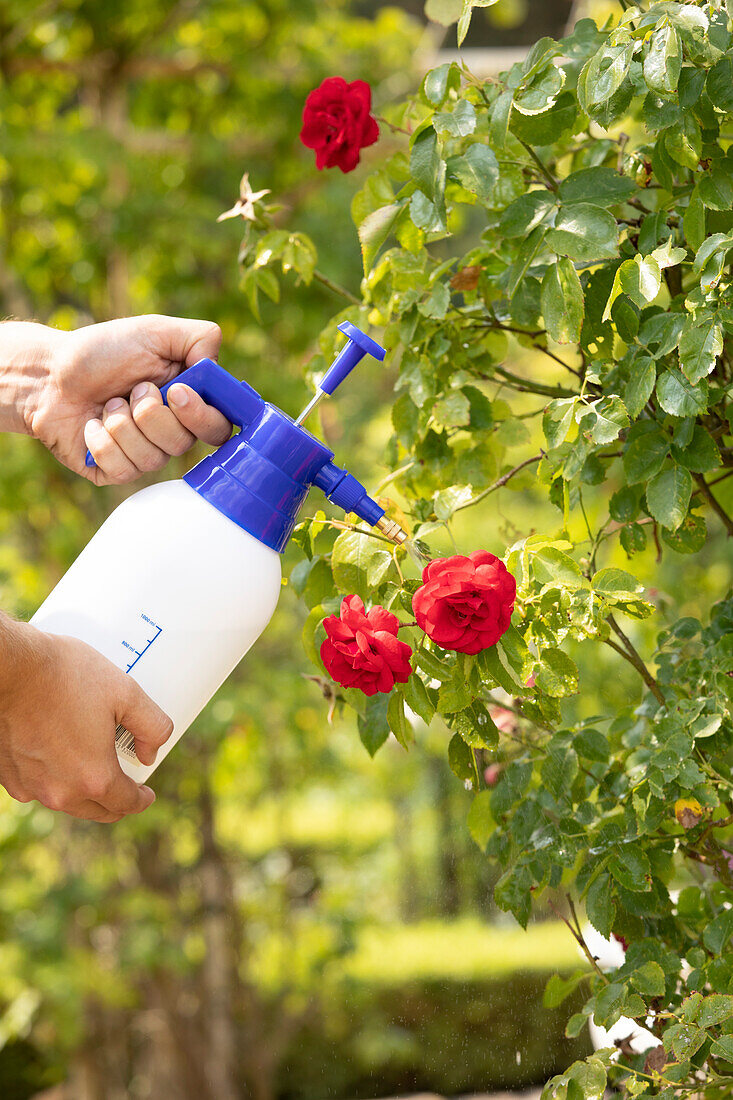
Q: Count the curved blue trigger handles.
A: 1